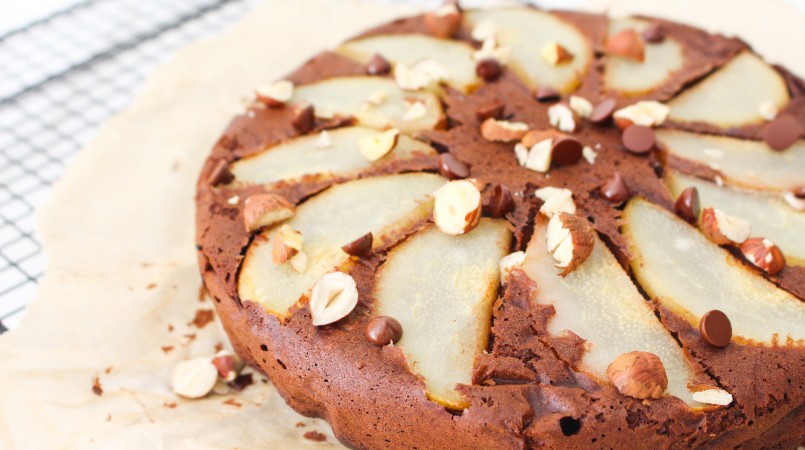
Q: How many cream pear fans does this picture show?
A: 12